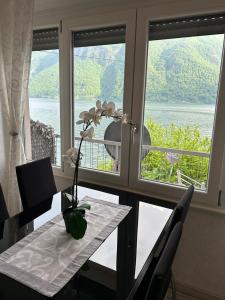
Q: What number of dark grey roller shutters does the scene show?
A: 3